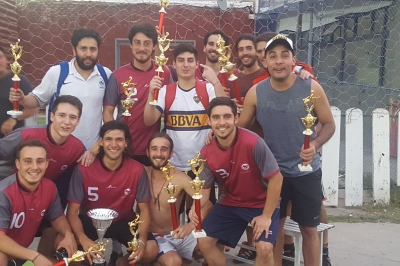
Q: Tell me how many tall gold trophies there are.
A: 11